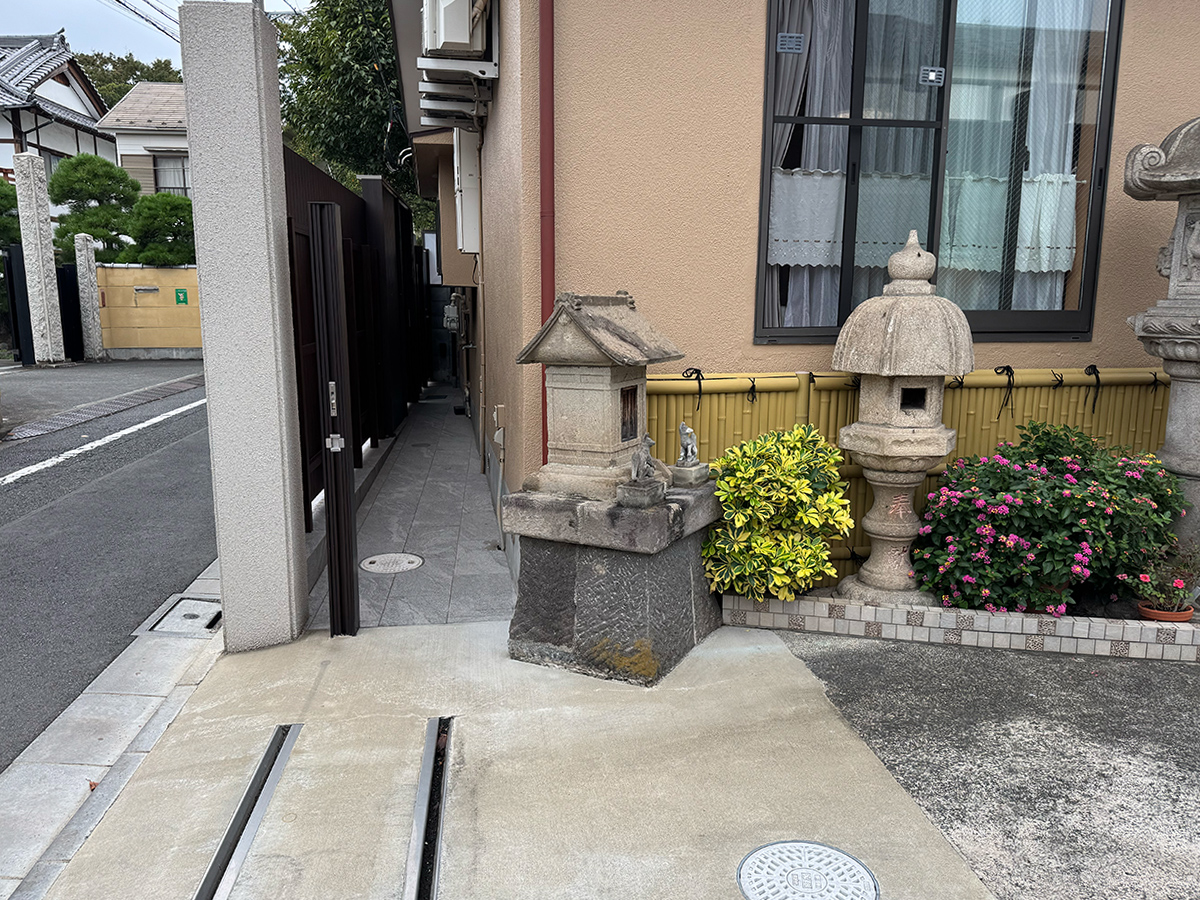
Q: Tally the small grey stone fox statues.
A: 2